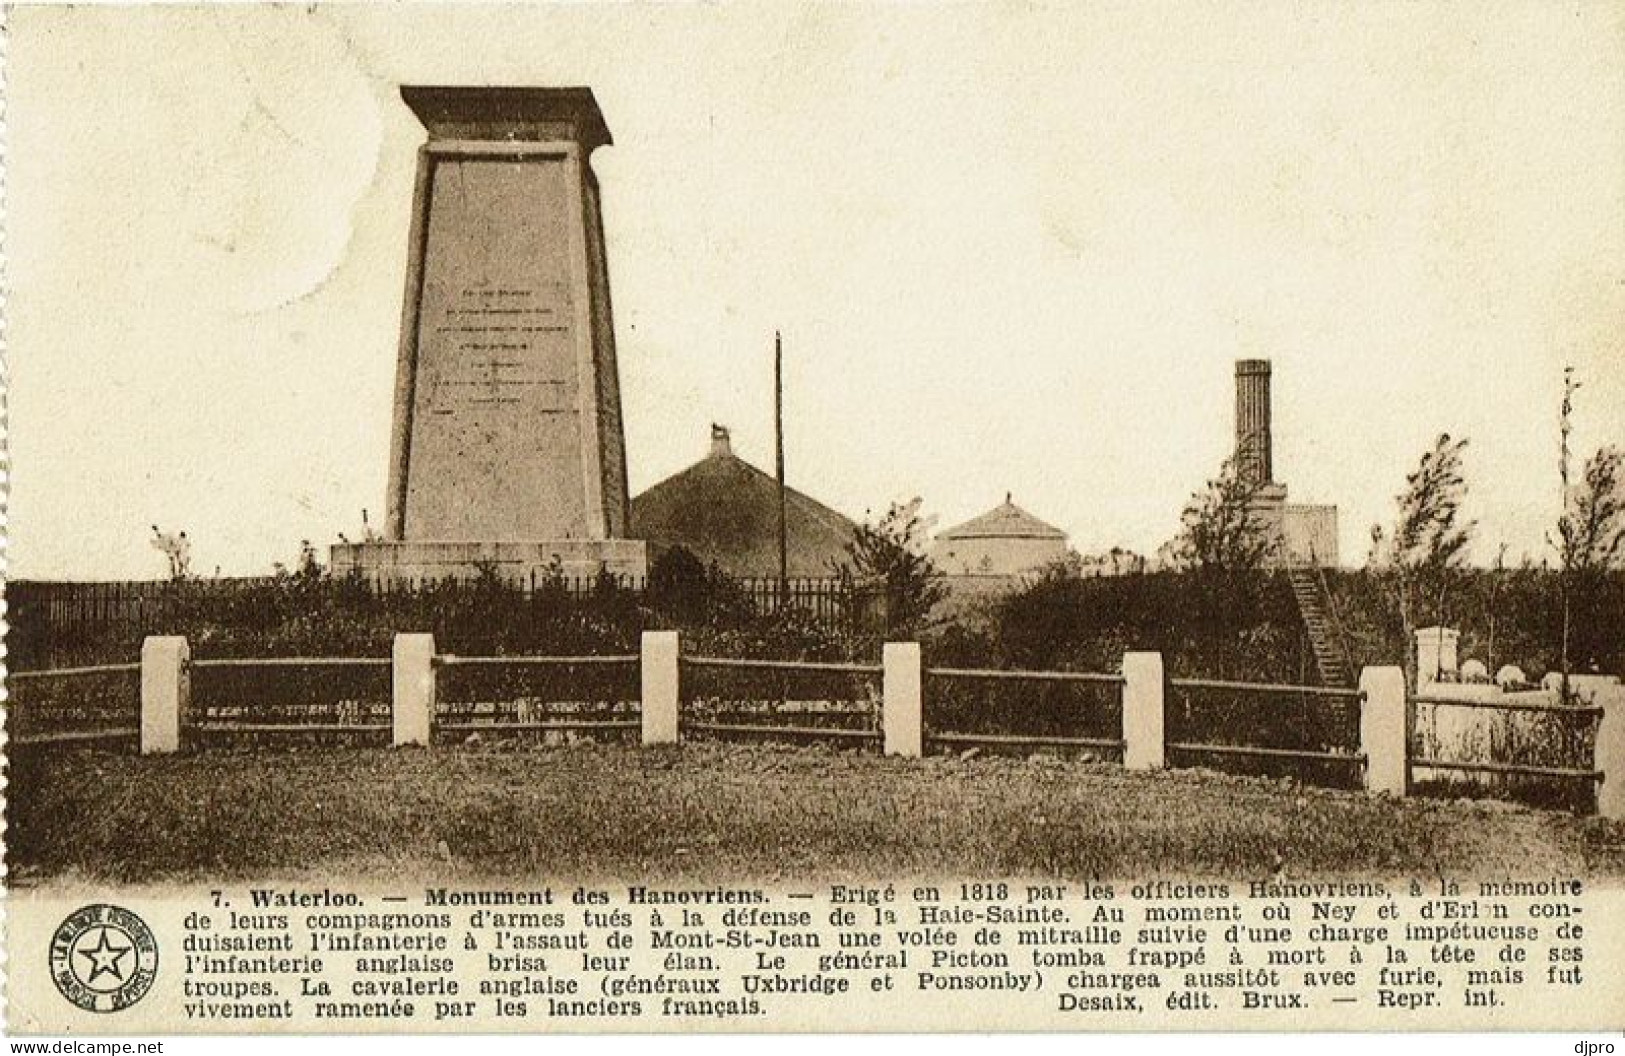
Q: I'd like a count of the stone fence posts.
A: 7